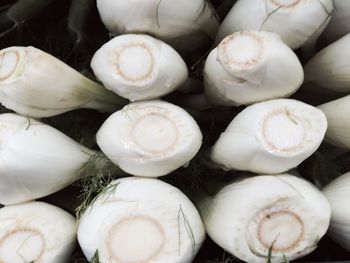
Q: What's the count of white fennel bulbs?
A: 15